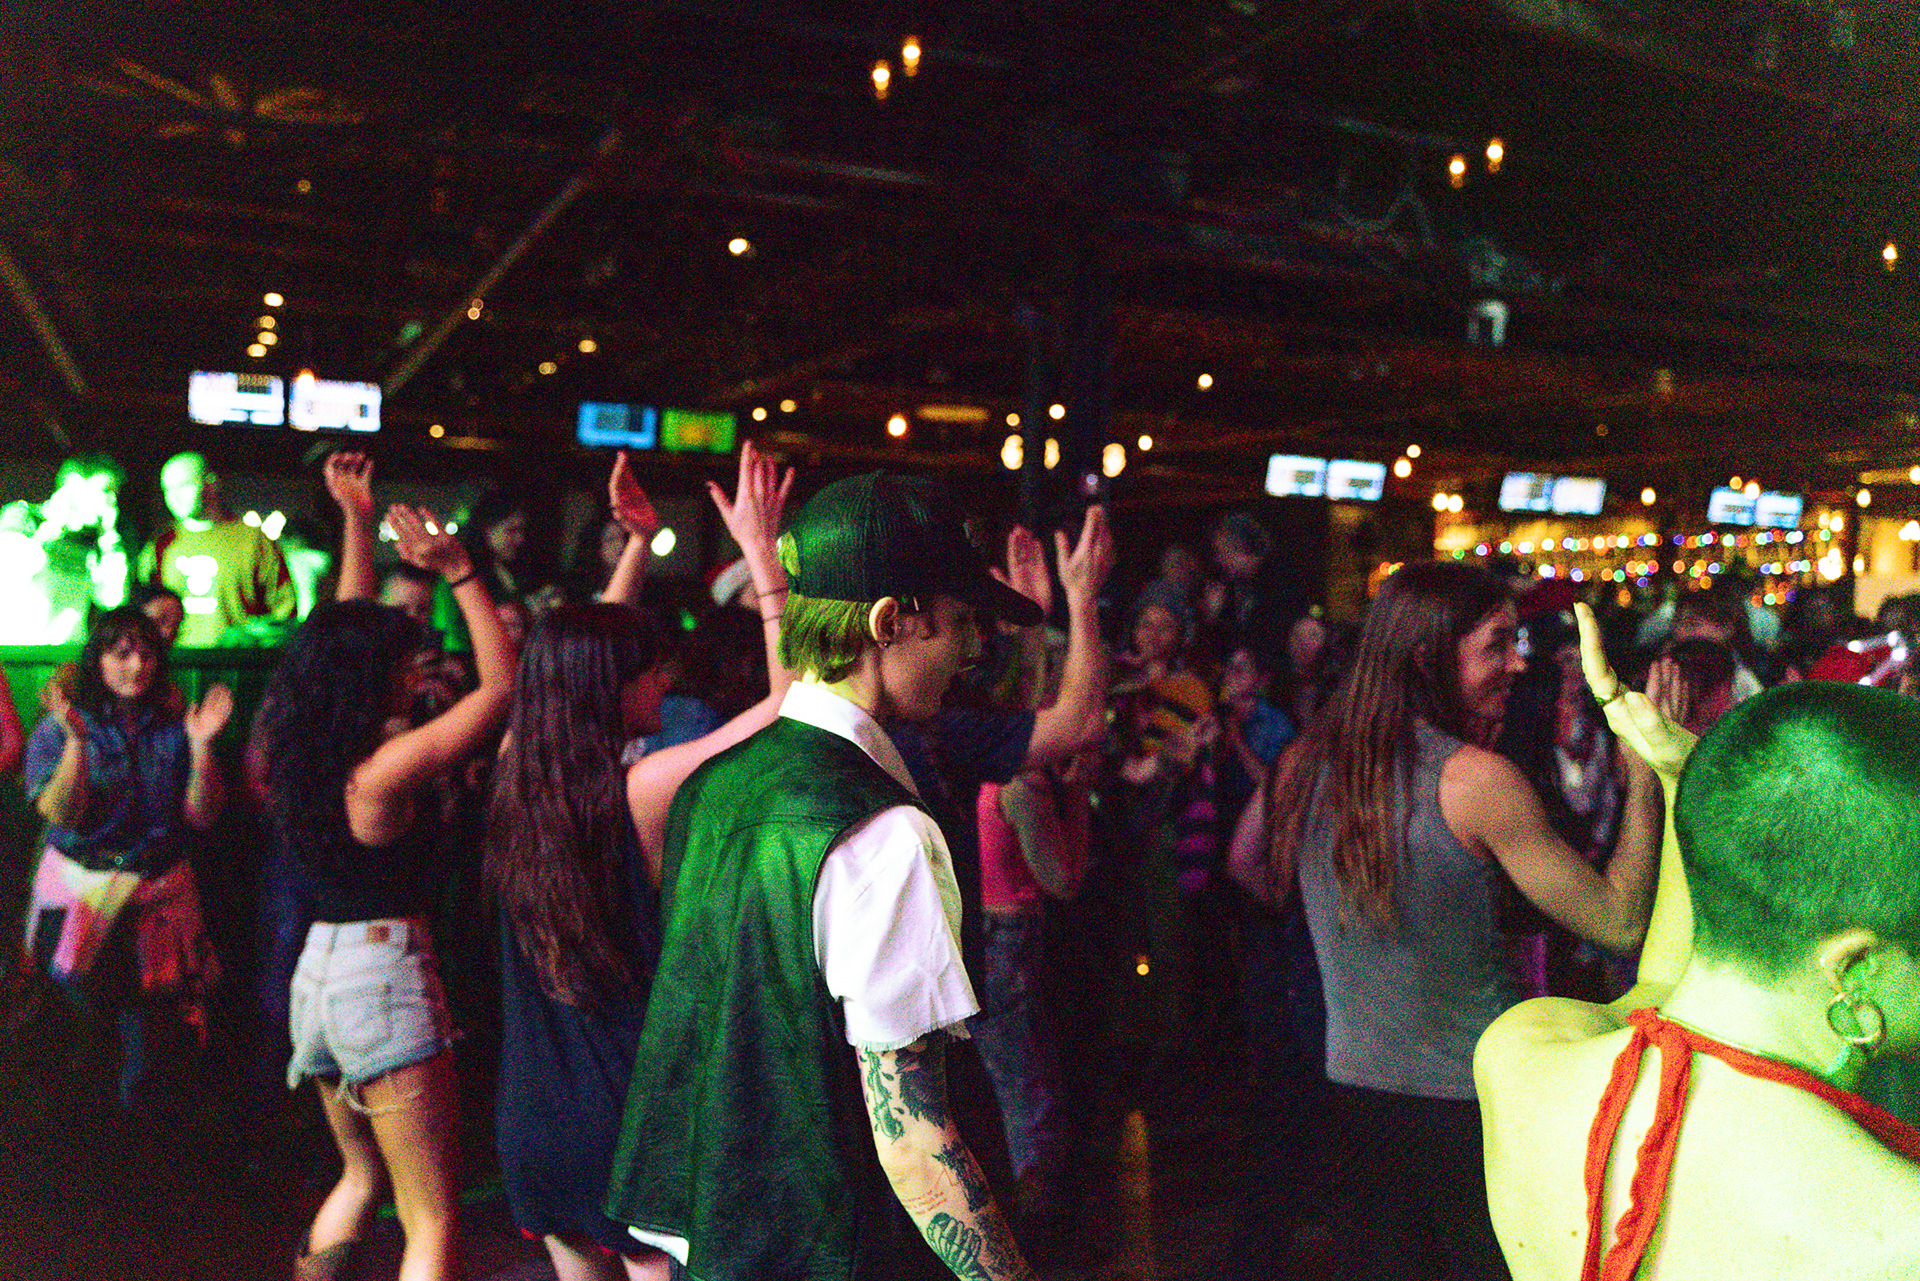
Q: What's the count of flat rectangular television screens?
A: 10